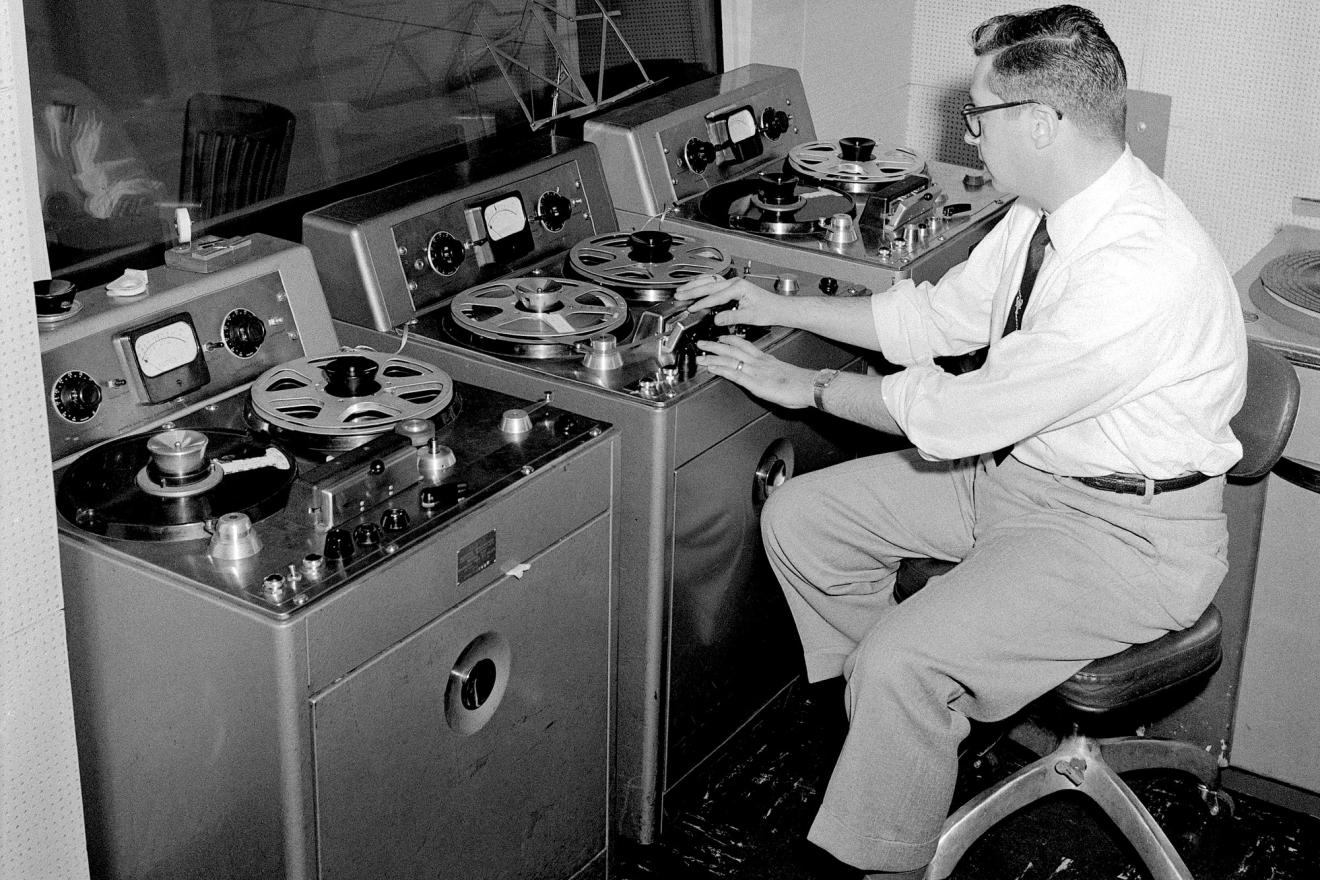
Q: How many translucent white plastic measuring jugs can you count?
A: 0